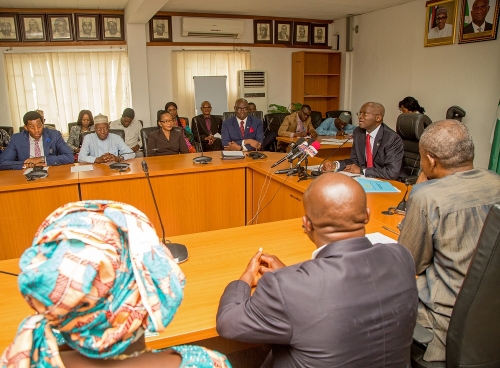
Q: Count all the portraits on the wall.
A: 12